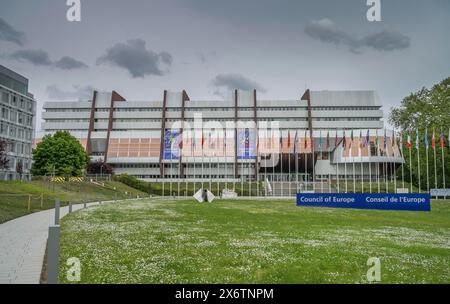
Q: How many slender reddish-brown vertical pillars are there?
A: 7